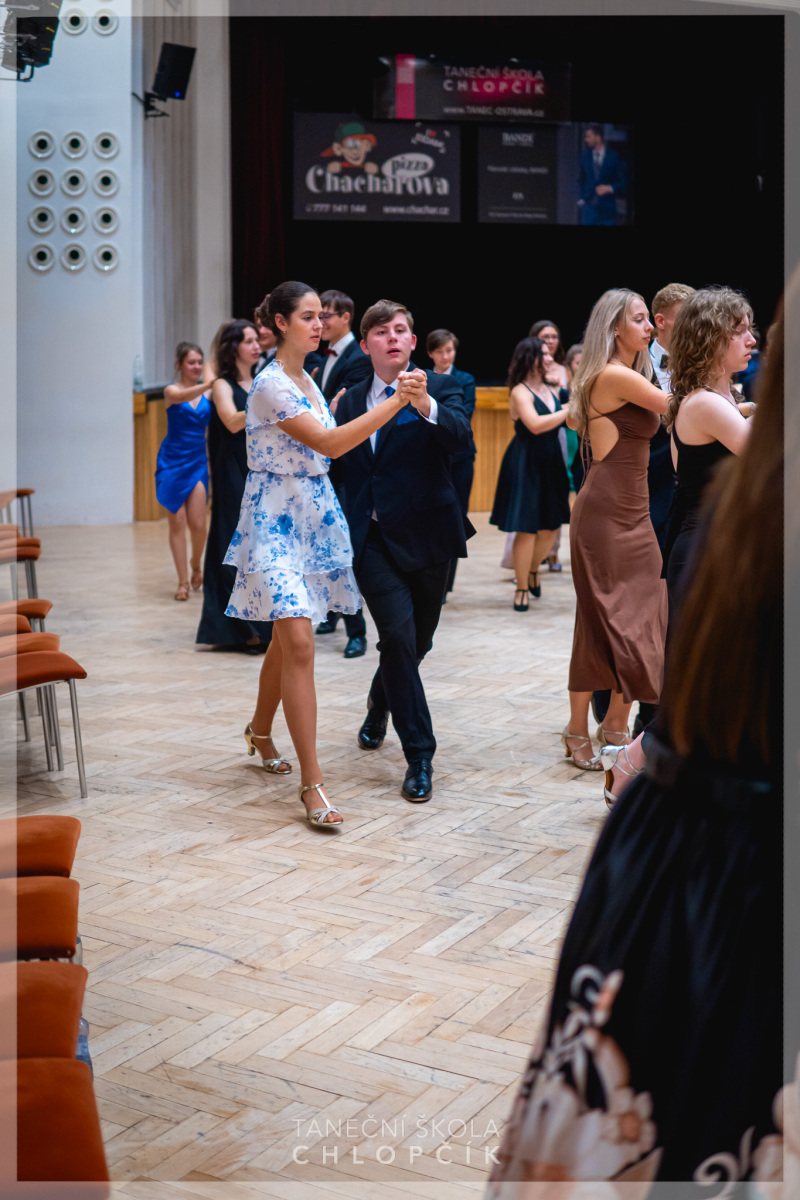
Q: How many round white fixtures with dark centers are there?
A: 14